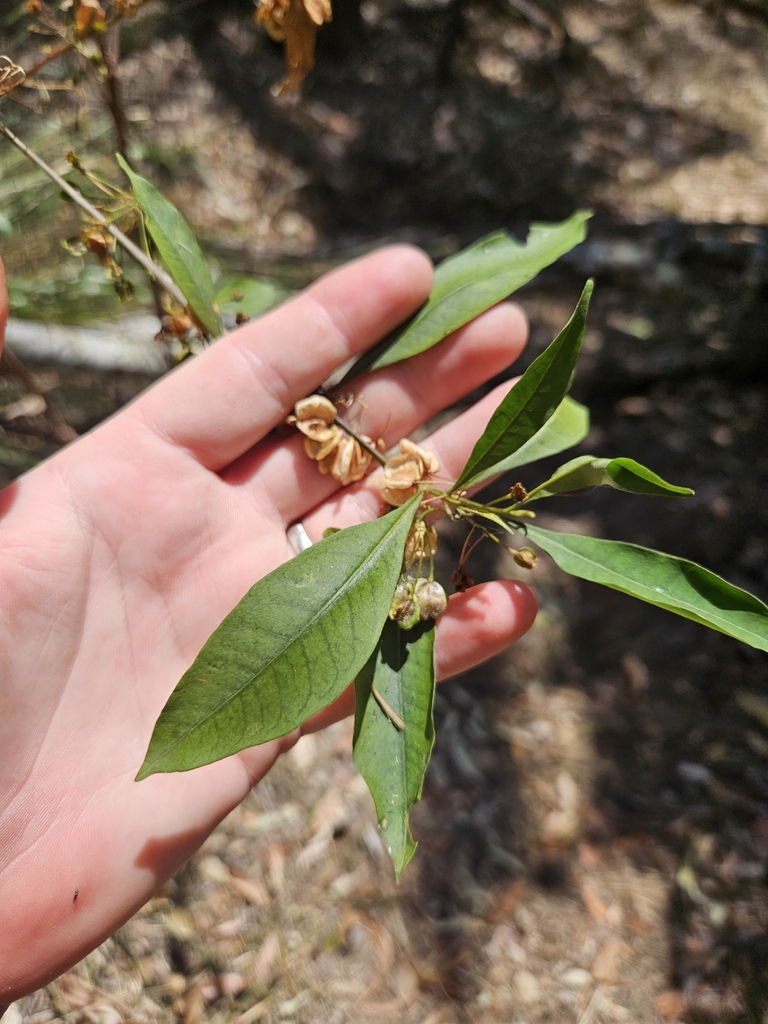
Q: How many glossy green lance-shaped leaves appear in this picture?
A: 8